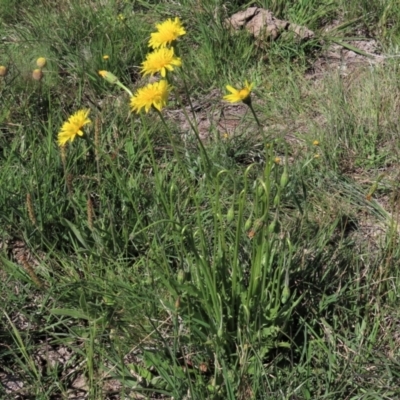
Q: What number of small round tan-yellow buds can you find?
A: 3